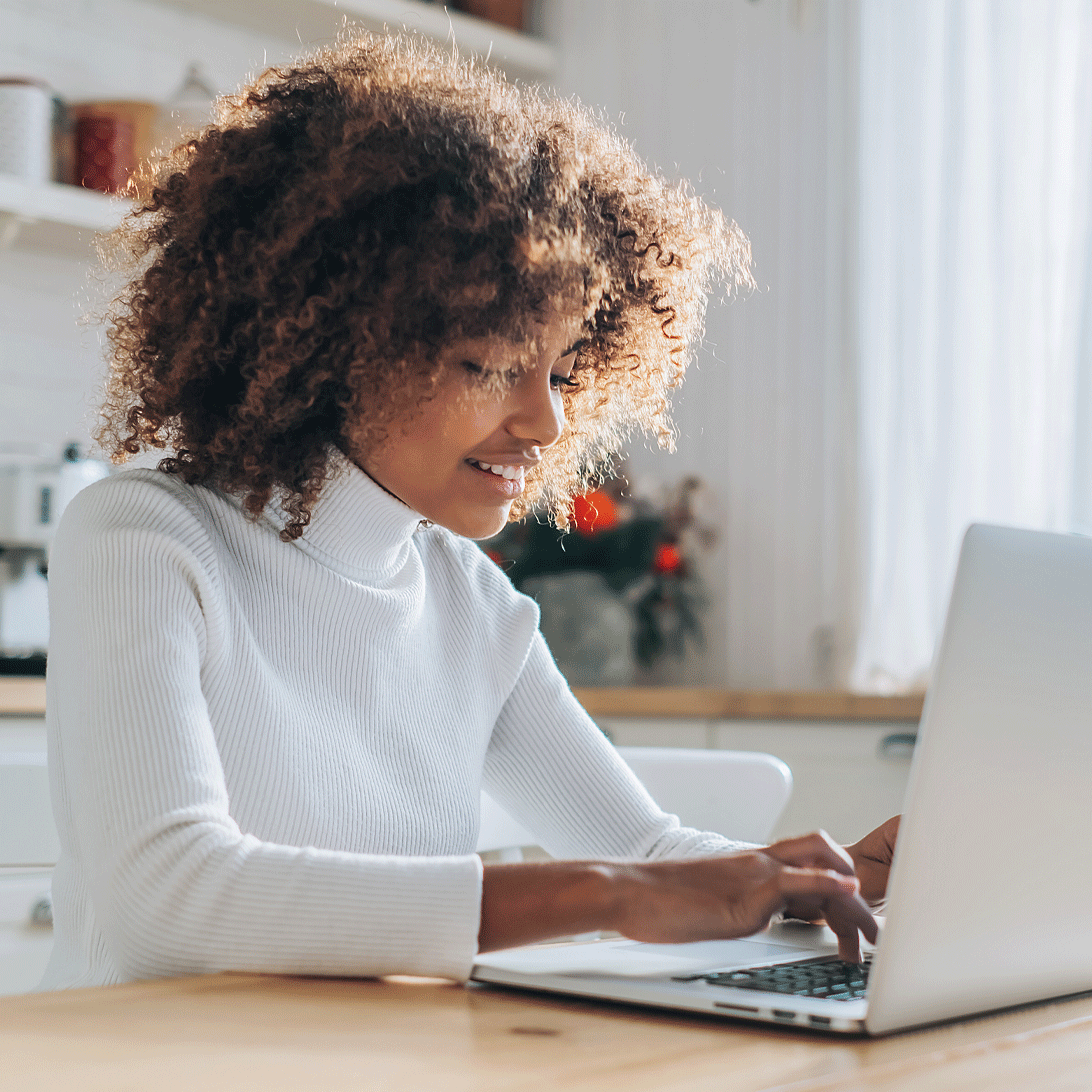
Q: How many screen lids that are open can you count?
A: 1